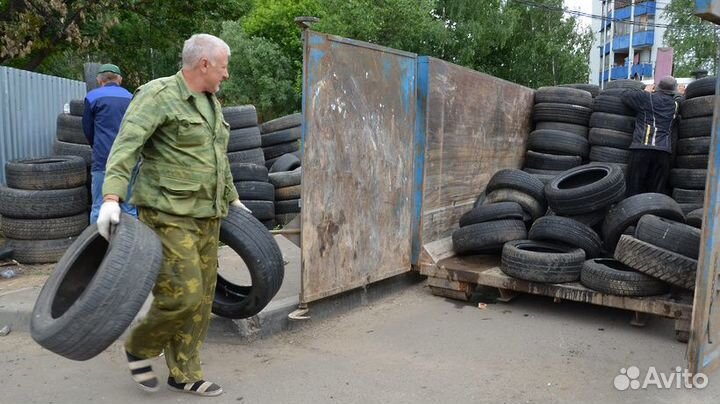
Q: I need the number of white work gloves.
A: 2